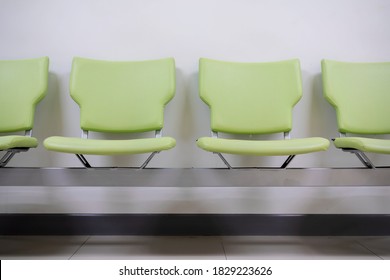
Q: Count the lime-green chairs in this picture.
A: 4